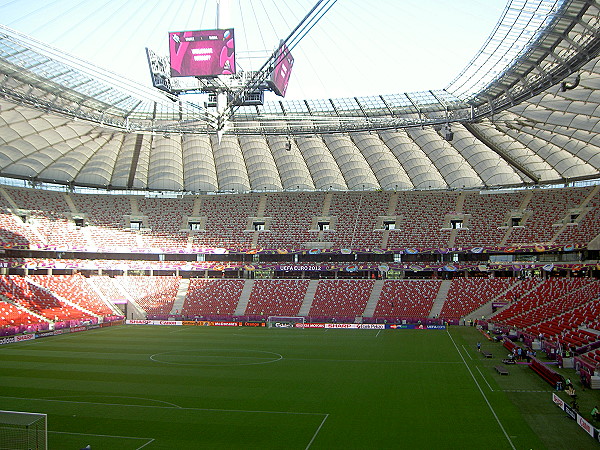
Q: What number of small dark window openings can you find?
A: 10